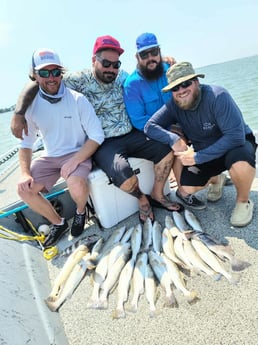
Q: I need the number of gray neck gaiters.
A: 1